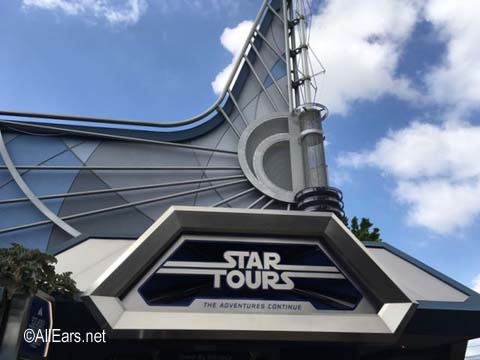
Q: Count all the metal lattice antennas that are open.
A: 1